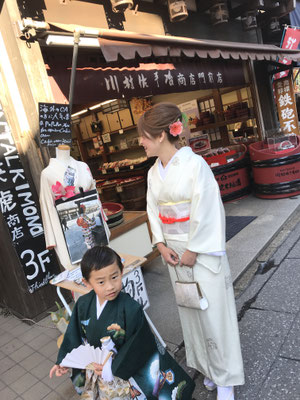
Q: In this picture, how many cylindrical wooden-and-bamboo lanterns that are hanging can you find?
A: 5